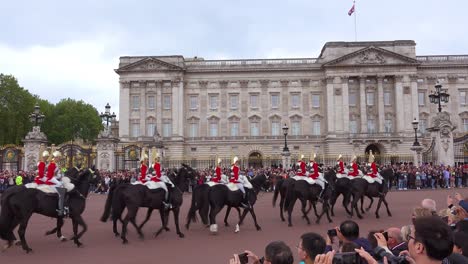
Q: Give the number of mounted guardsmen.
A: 11